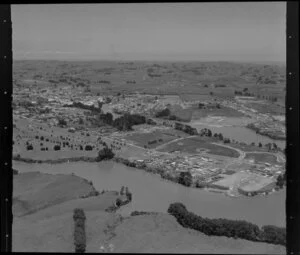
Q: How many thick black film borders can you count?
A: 2